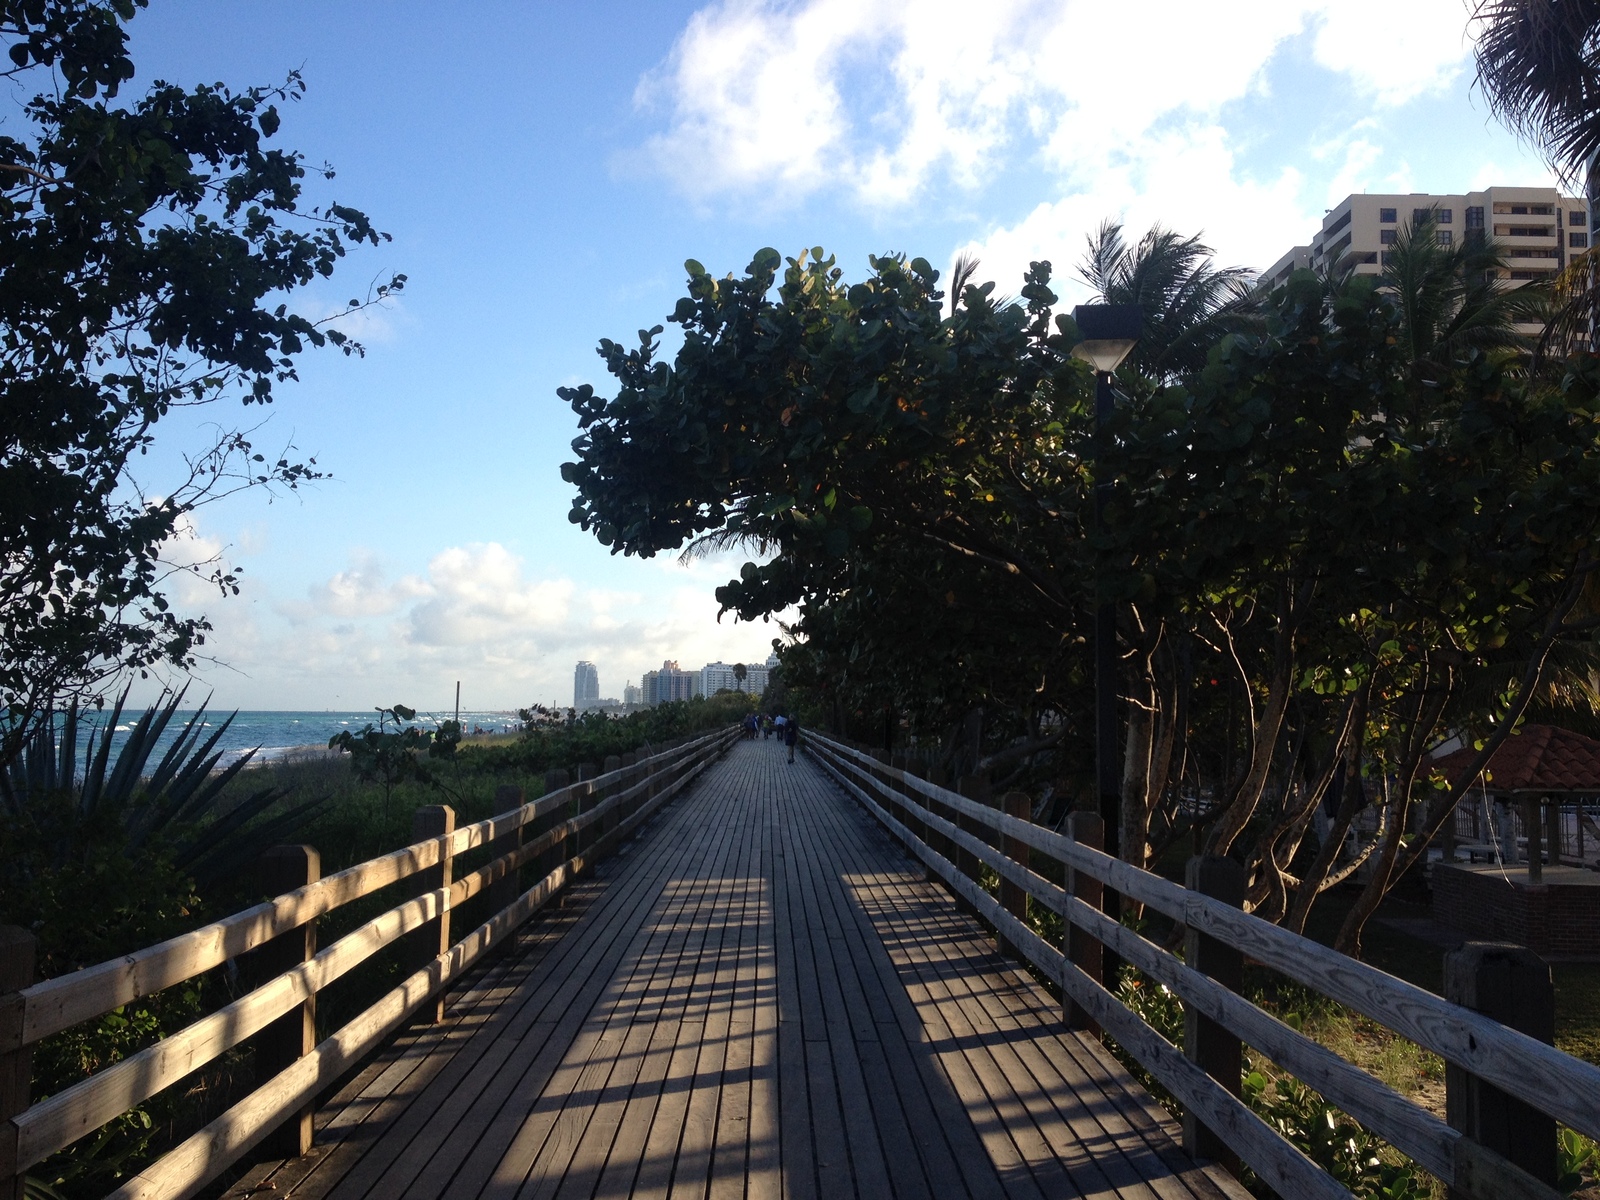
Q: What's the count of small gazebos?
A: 1